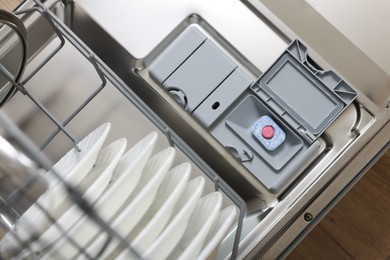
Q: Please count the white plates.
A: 8